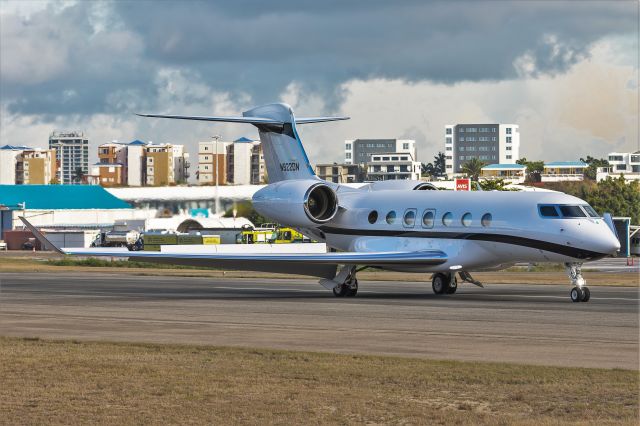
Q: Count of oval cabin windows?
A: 7